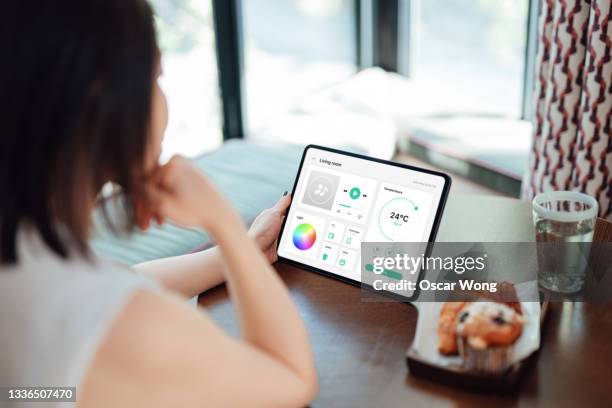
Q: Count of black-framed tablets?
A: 1